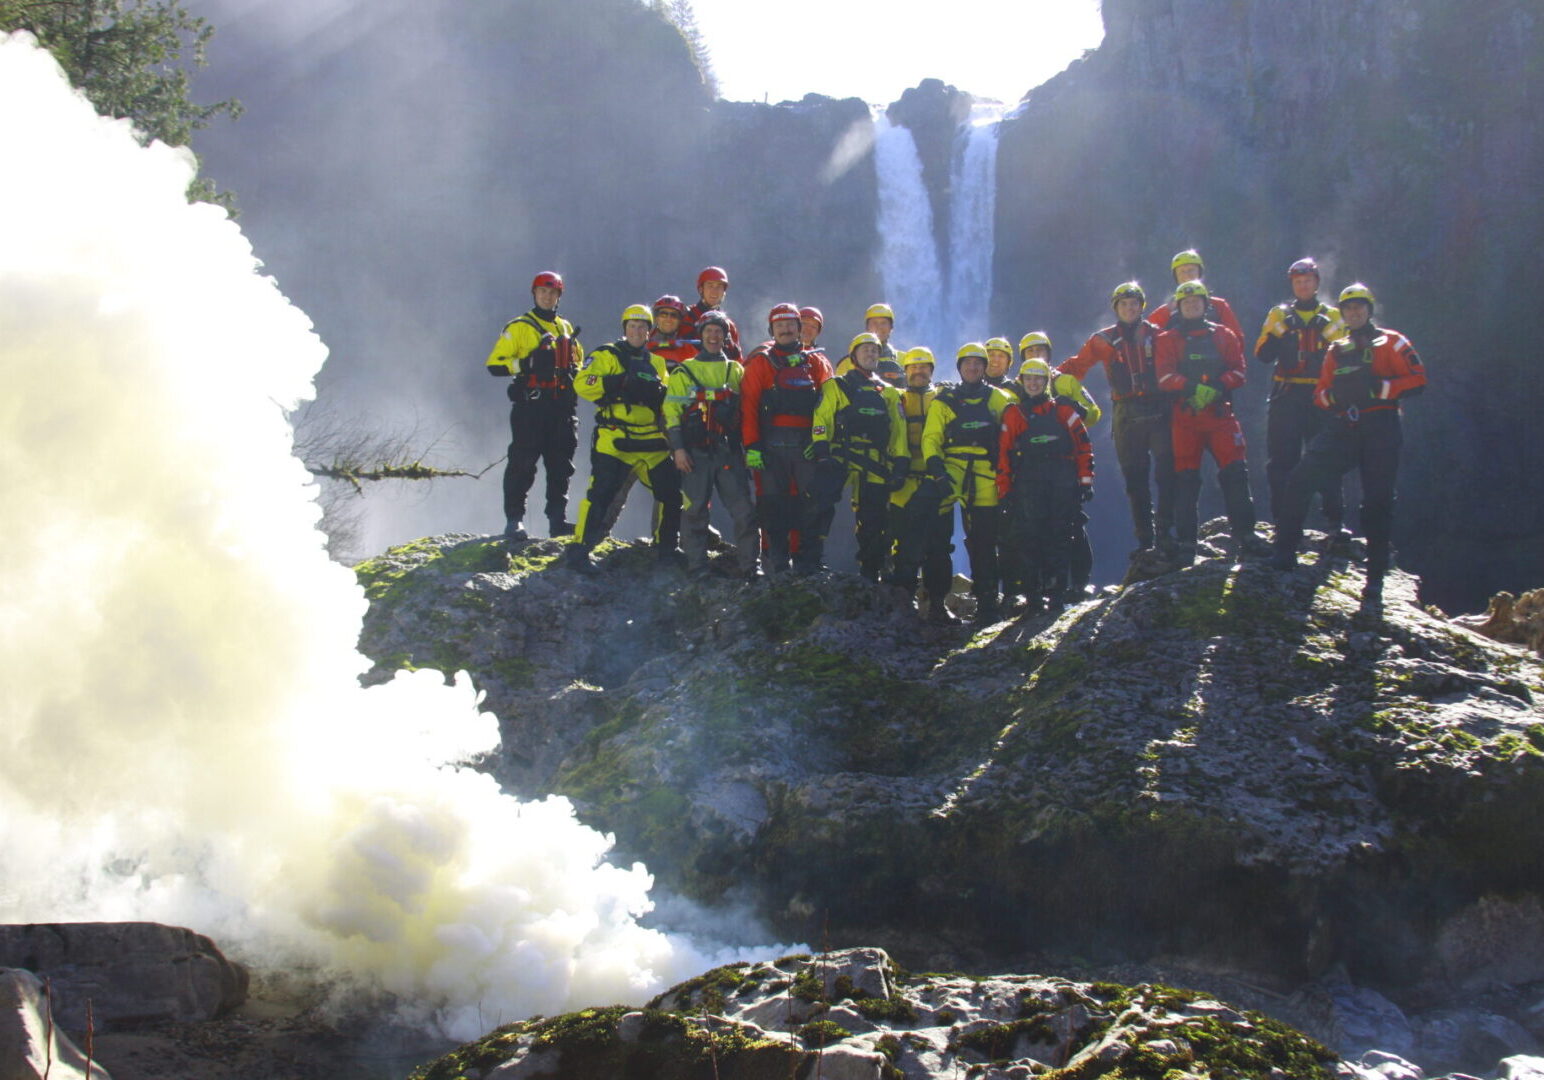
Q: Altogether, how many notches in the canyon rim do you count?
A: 2